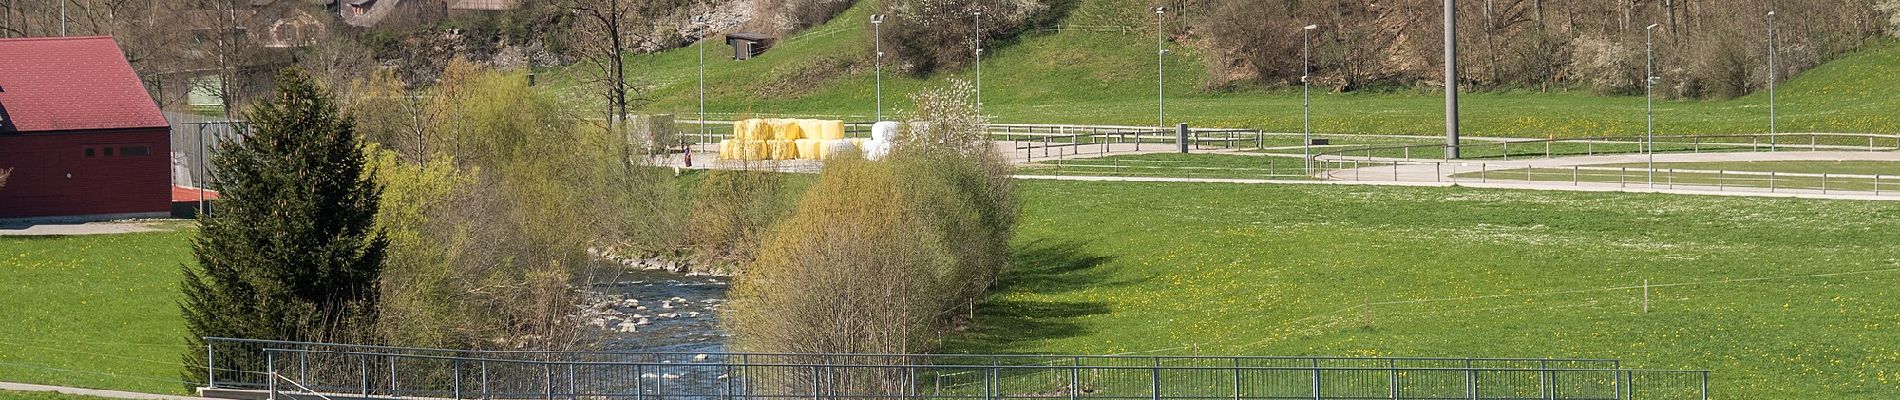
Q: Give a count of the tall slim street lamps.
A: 7